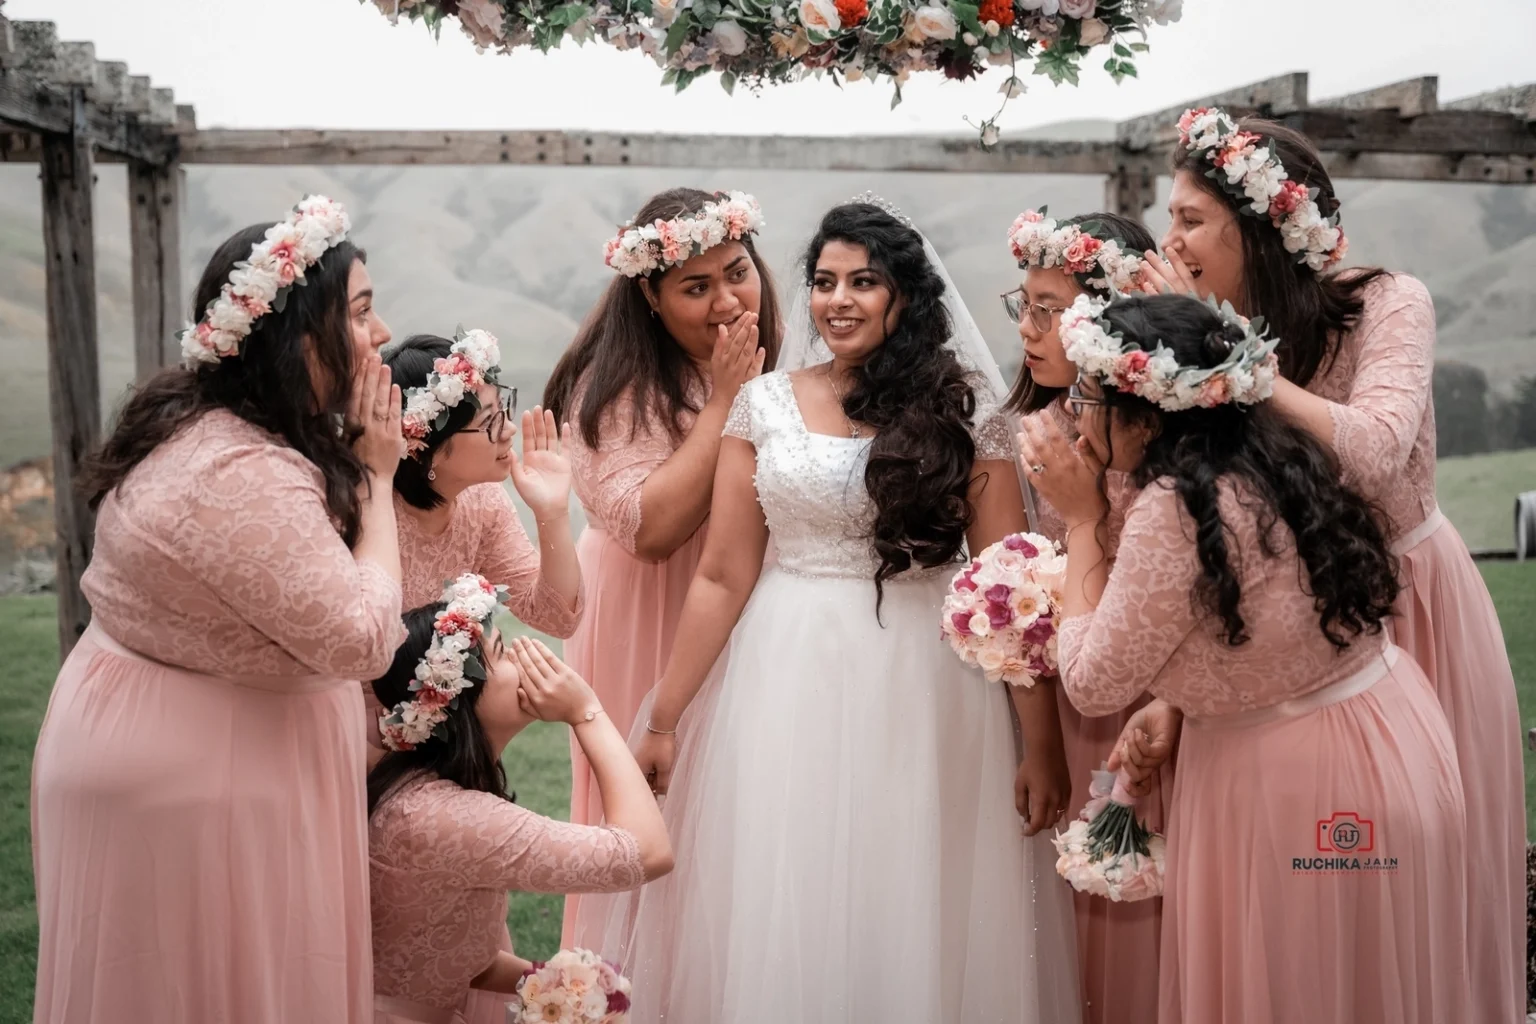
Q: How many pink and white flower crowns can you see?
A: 7